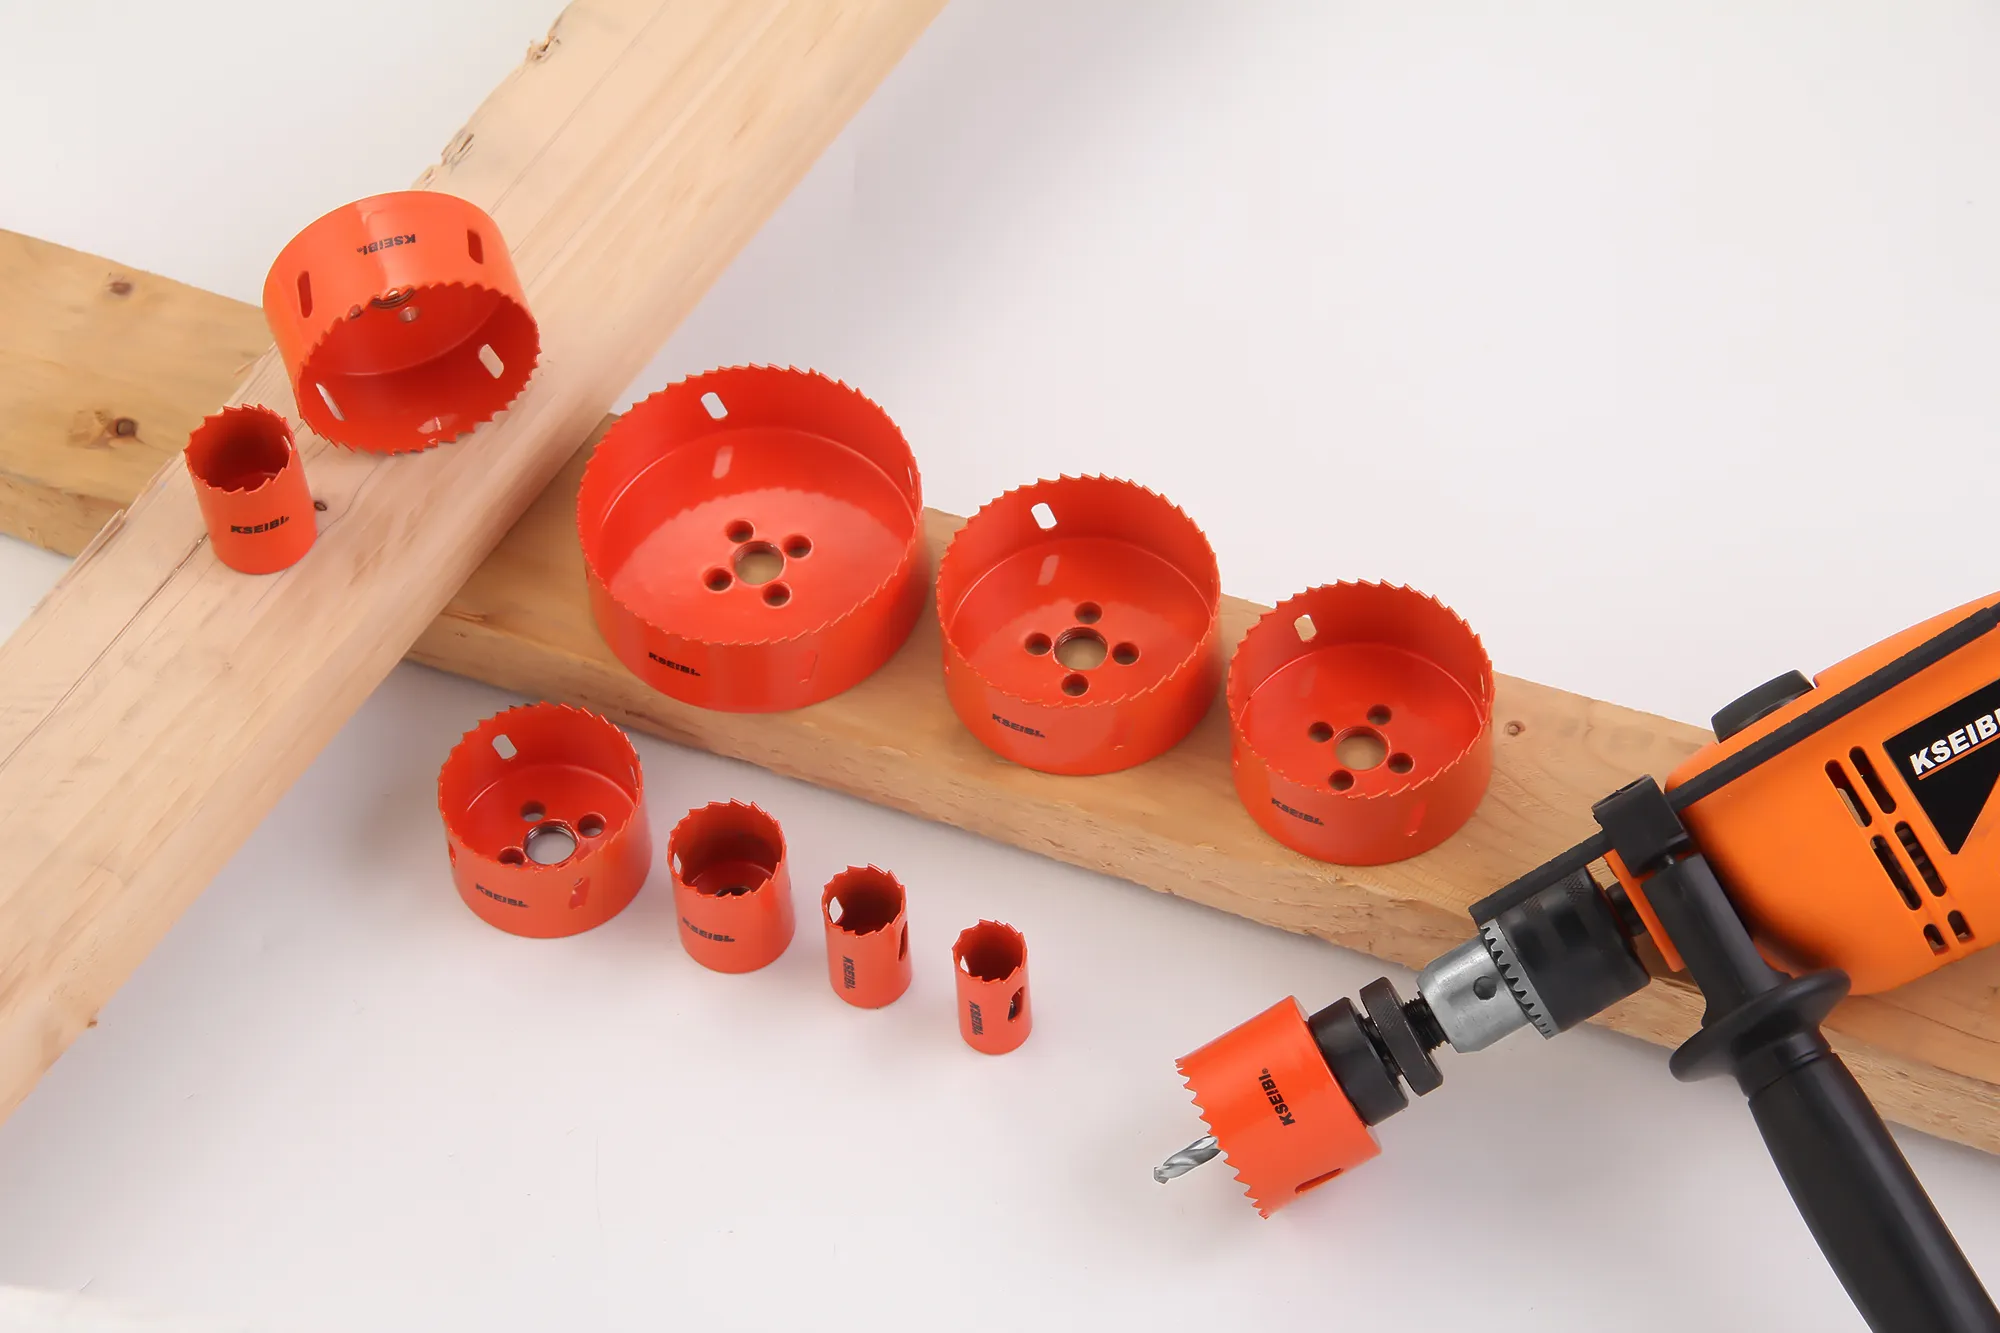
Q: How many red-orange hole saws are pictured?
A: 10